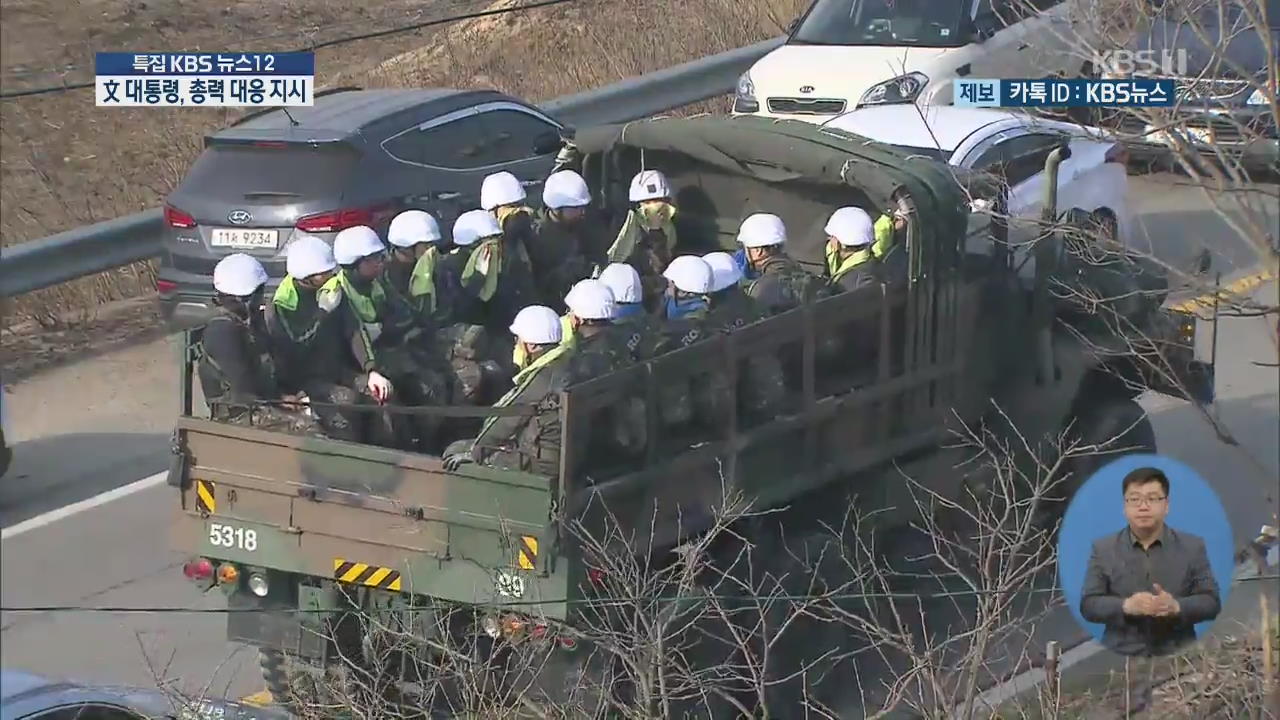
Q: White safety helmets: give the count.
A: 15